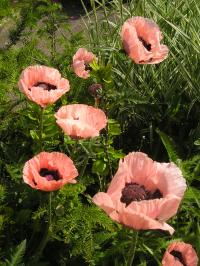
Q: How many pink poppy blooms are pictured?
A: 7